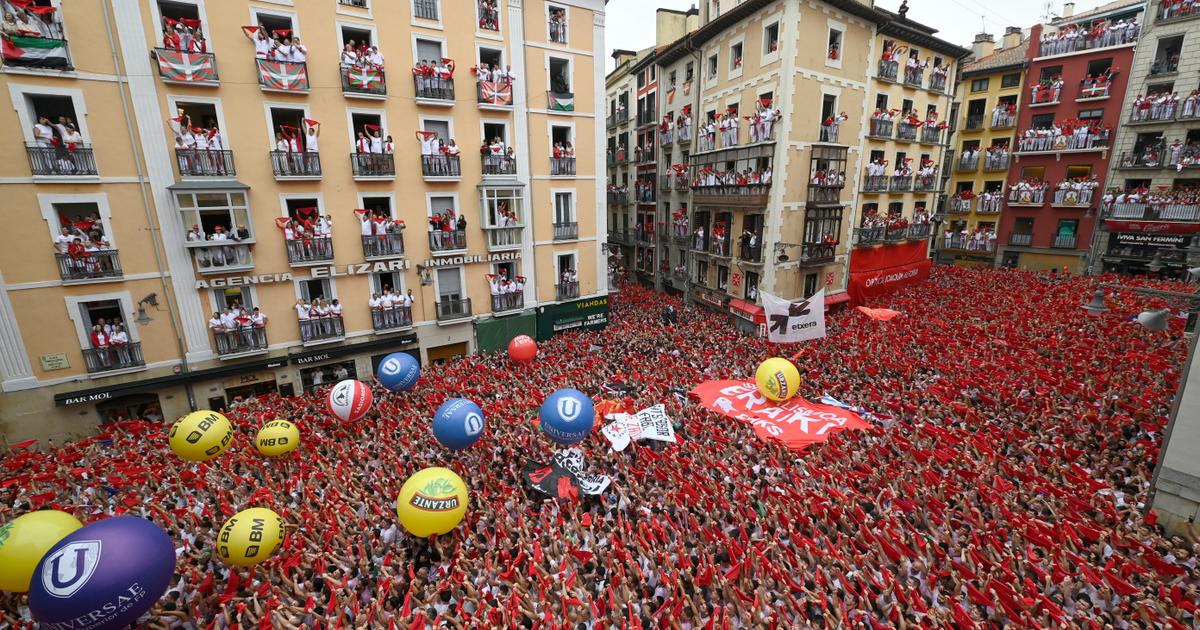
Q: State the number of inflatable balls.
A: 12